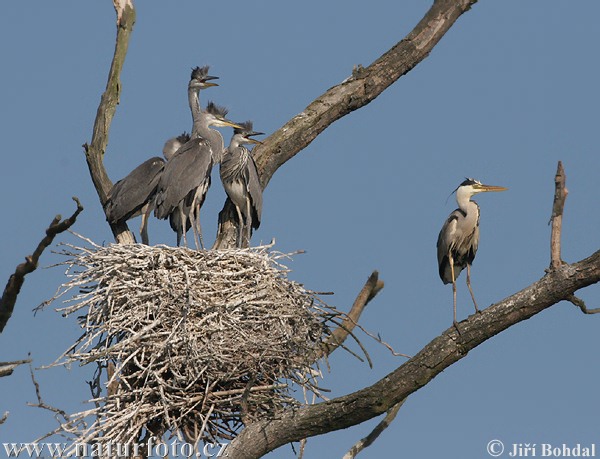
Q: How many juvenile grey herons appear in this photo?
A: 4